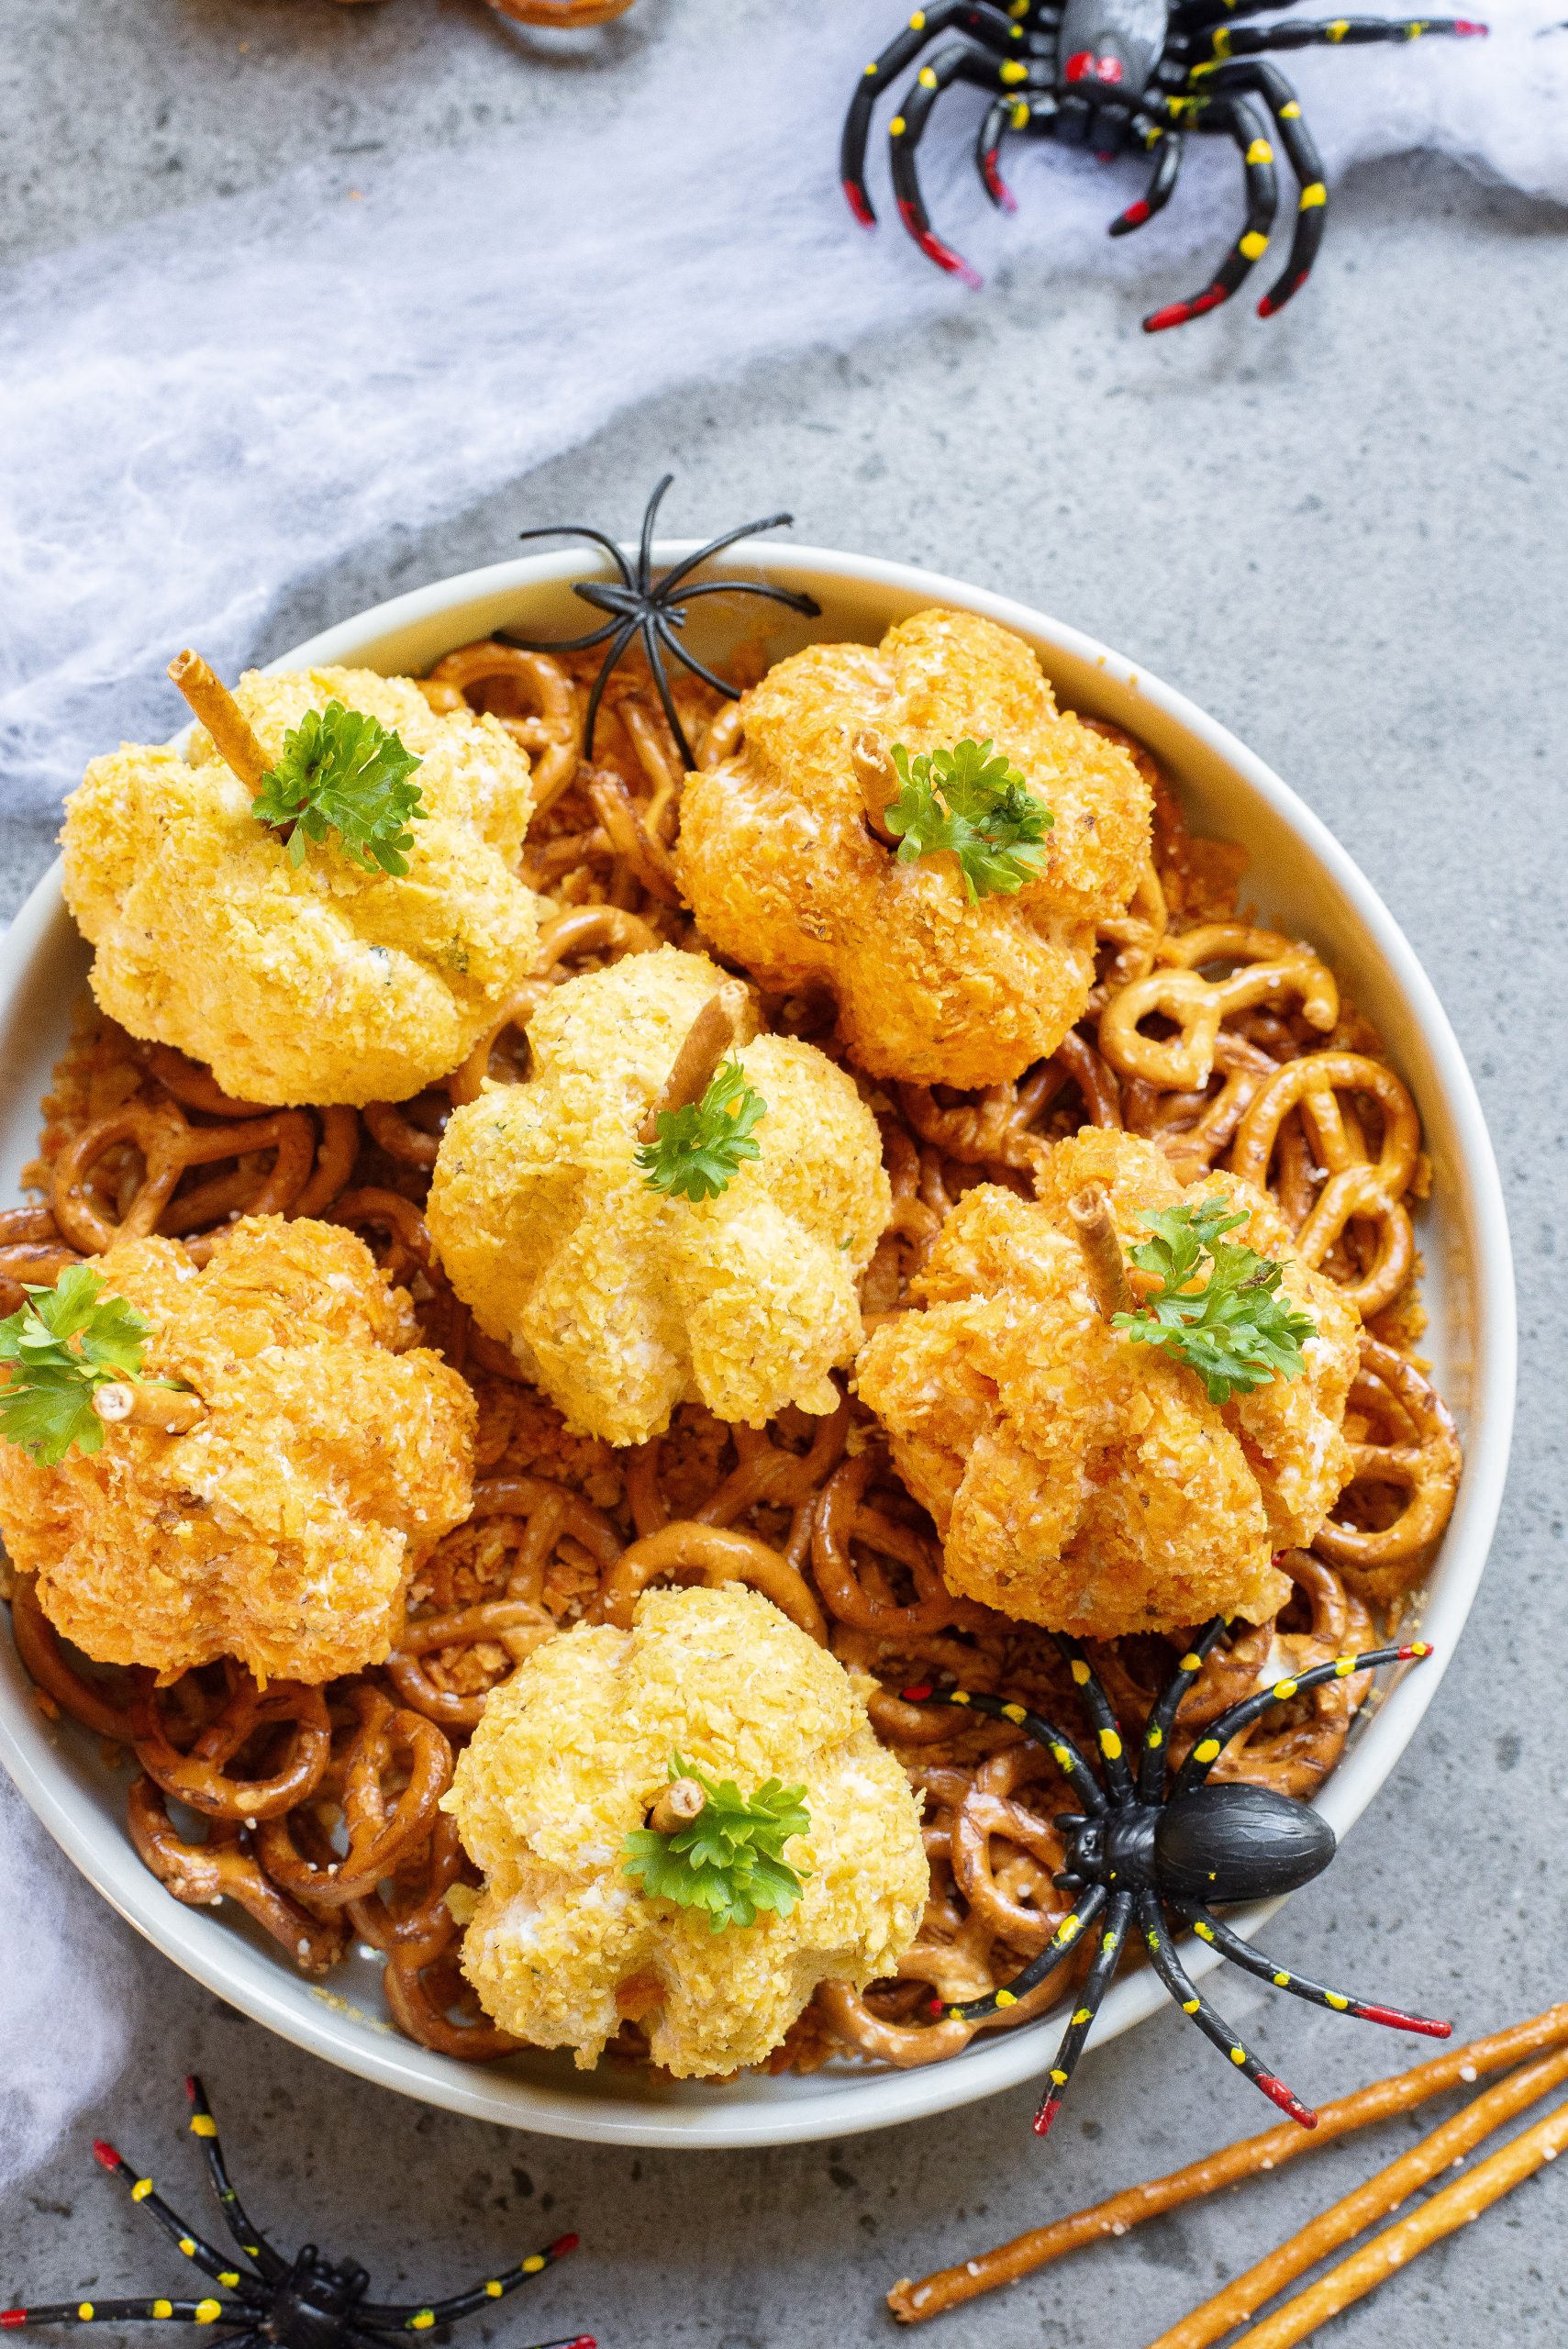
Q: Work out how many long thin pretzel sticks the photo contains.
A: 3